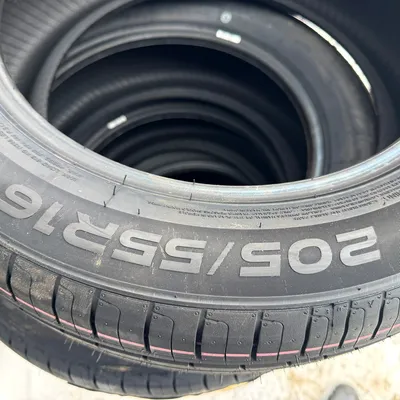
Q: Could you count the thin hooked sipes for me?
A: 9